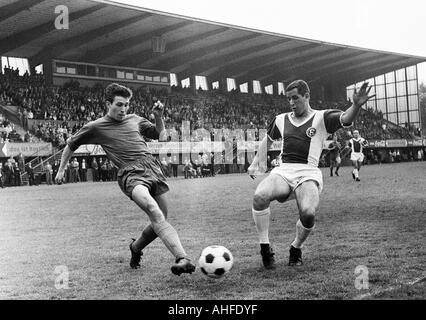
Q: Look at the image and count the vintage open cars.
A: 0